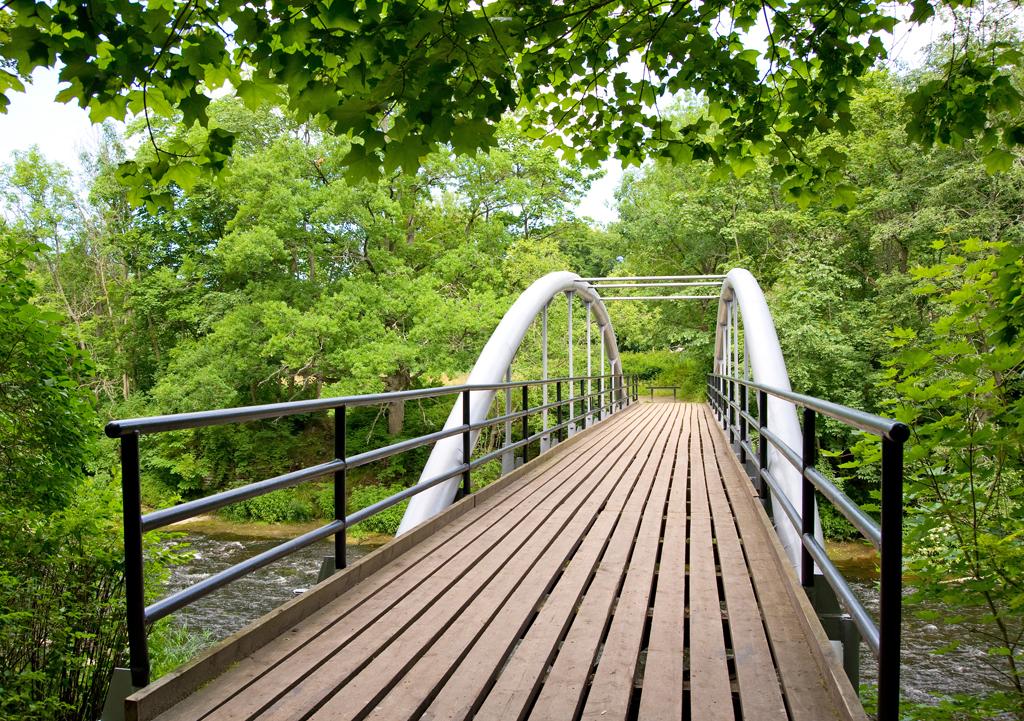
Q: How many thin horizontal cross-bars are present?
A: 3